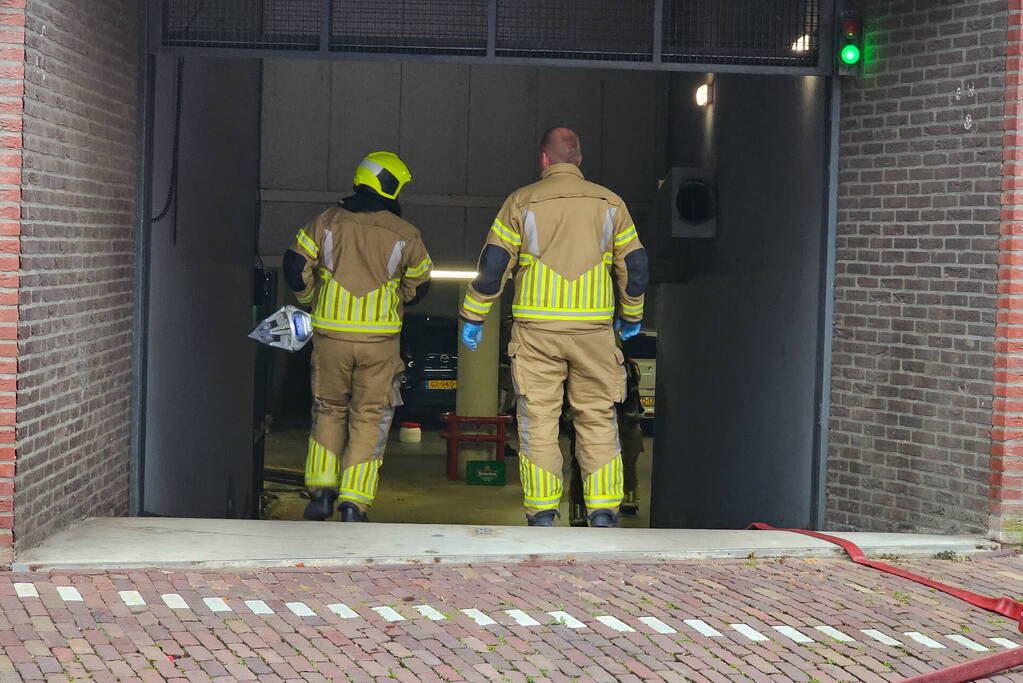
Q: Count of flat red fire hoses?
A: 2